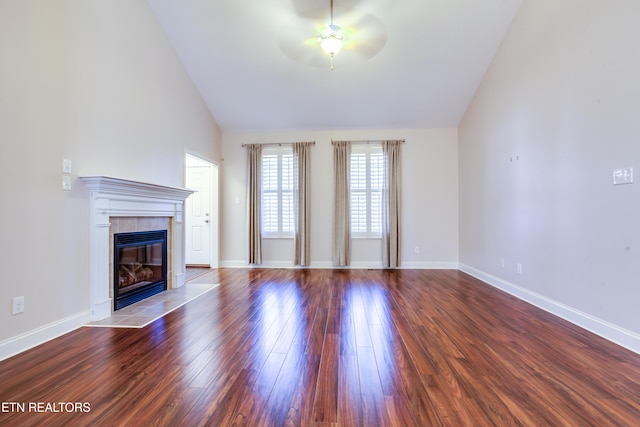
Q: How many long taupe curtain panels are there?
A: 4